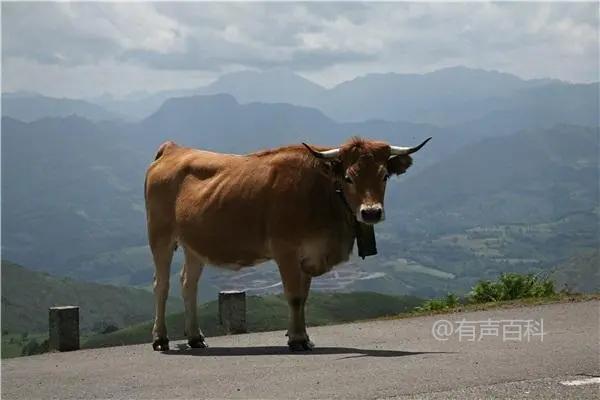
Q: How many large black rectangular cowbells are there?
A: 1